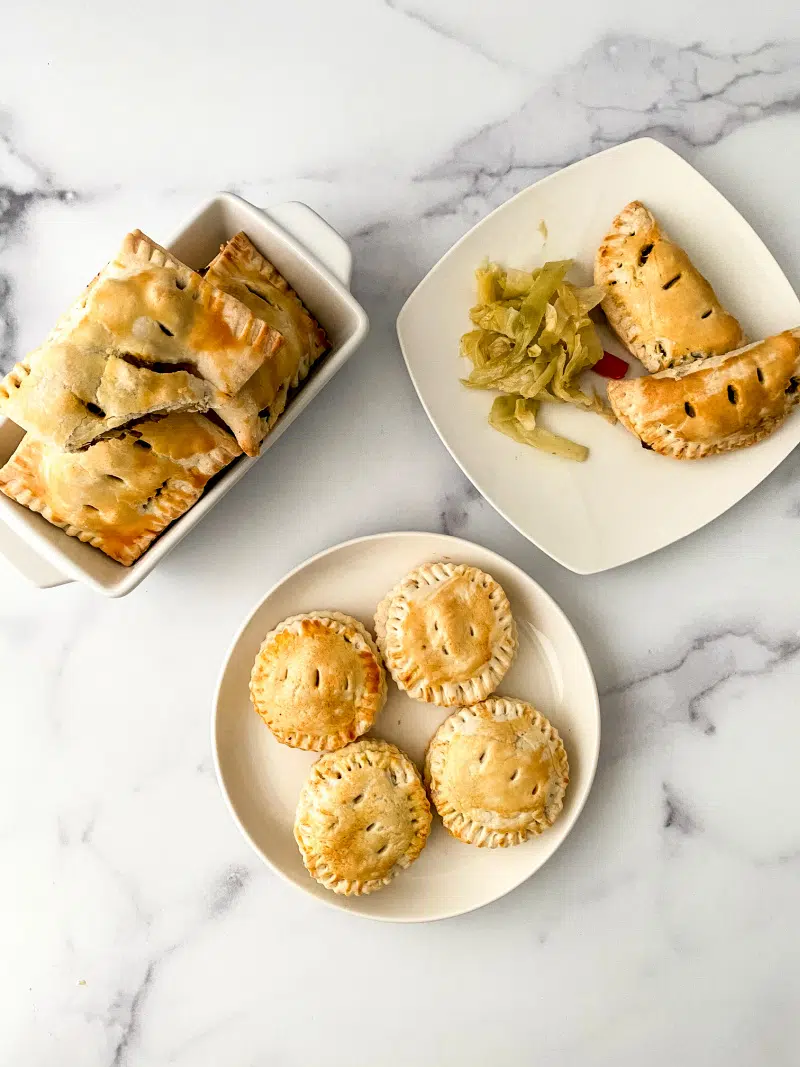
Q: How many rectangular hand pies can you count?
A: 3